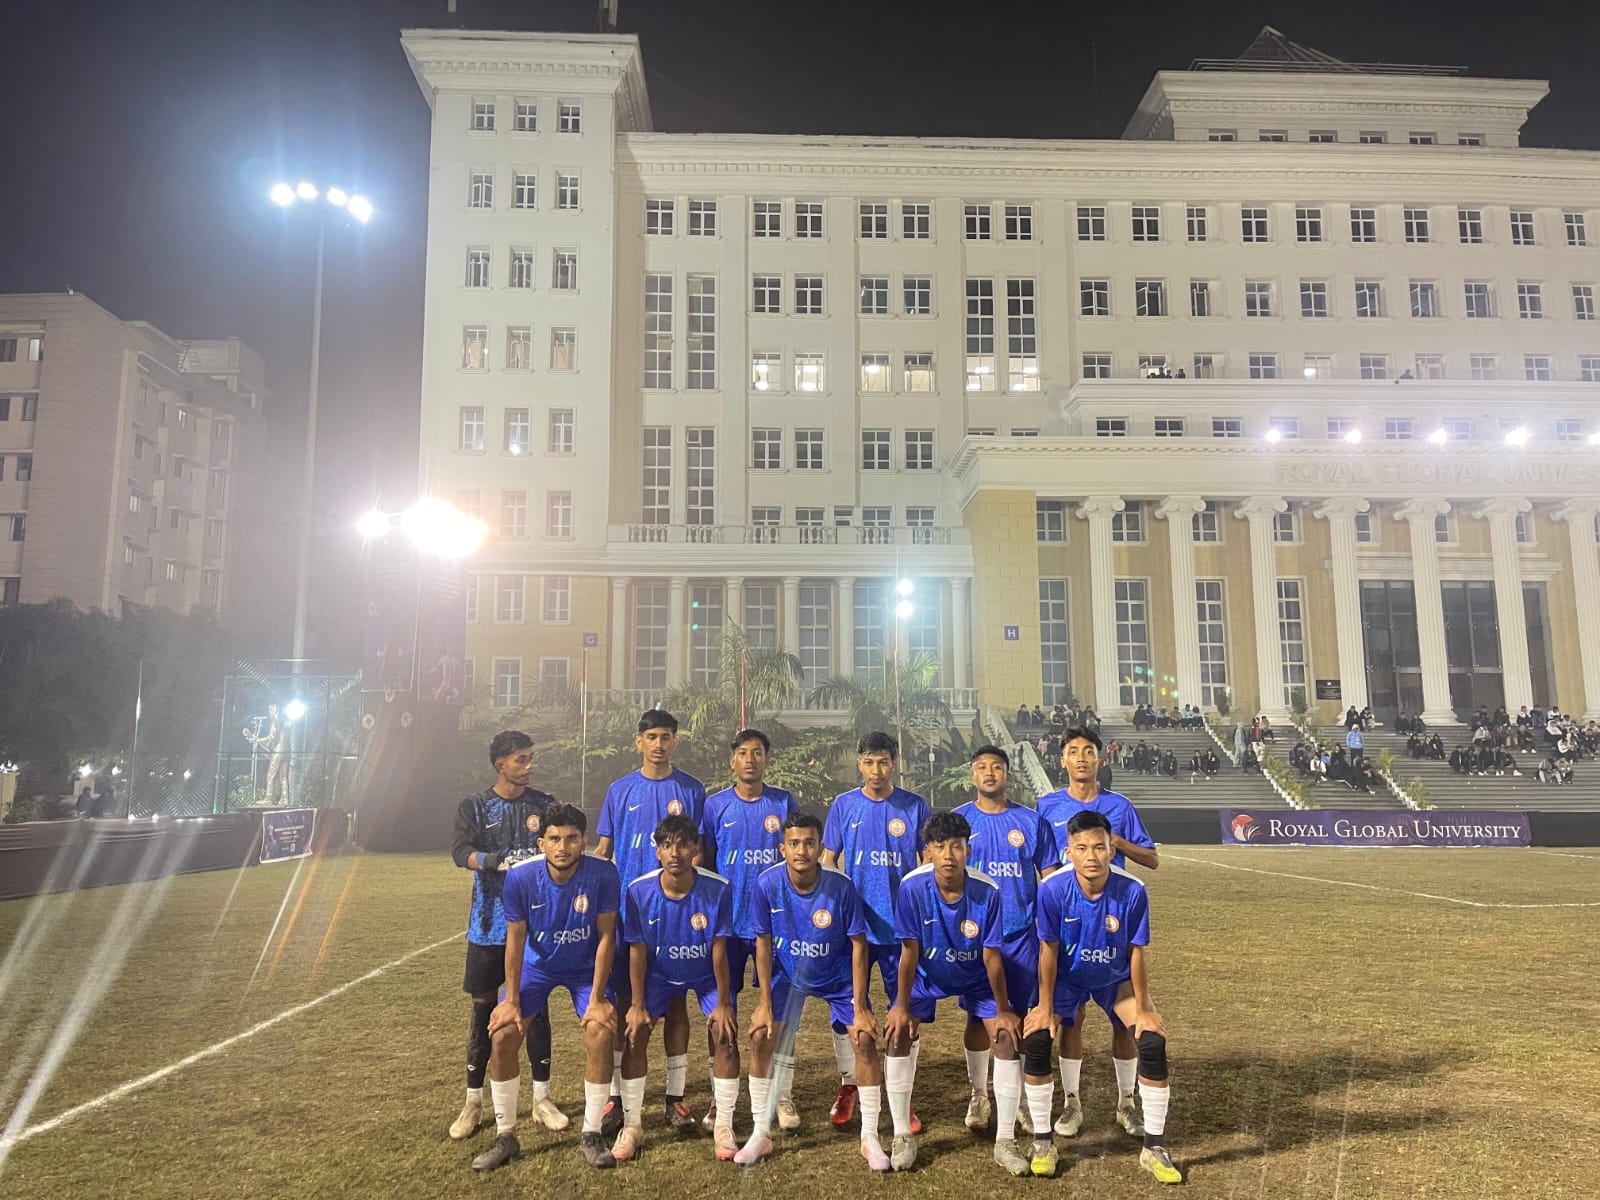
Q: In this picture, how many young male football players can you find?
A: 11